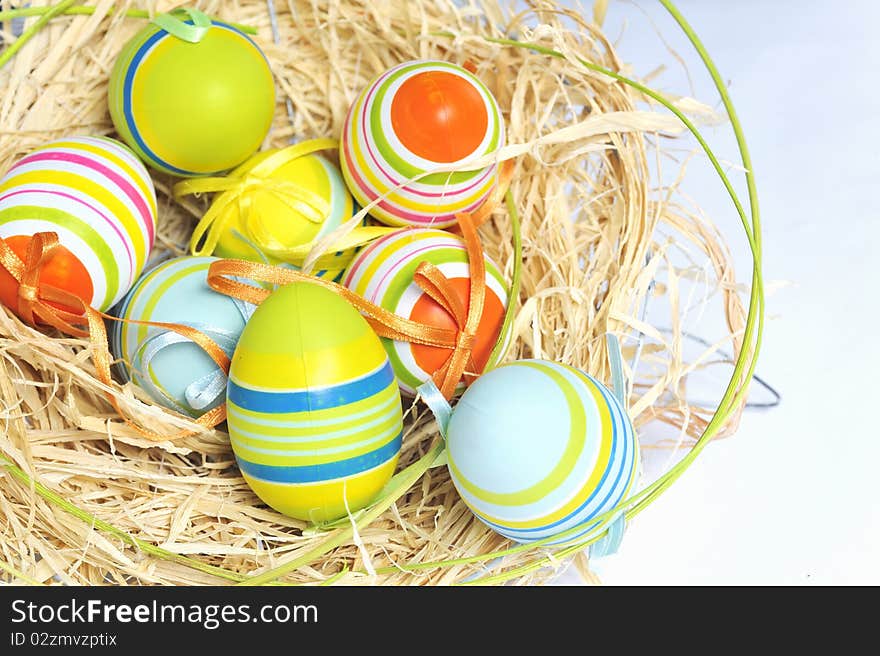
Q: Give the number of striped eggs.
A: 8